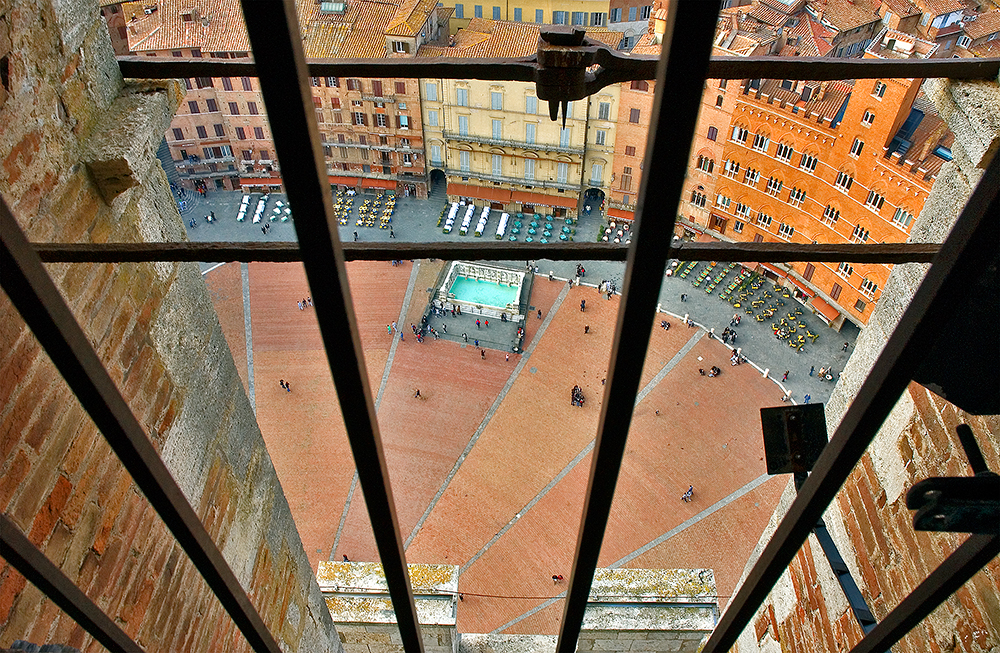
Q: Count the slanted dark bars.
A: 6